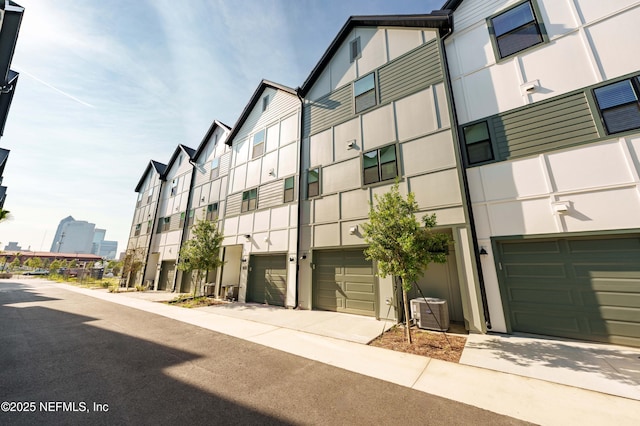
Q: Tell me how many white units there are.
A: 3